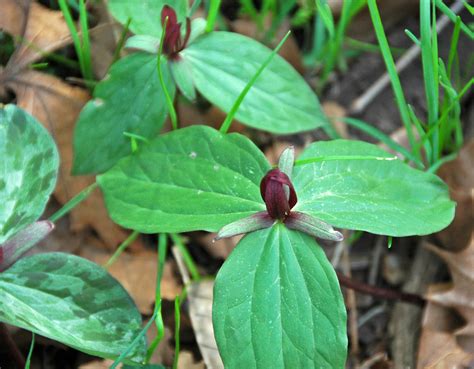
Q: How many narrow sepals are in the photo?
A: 7